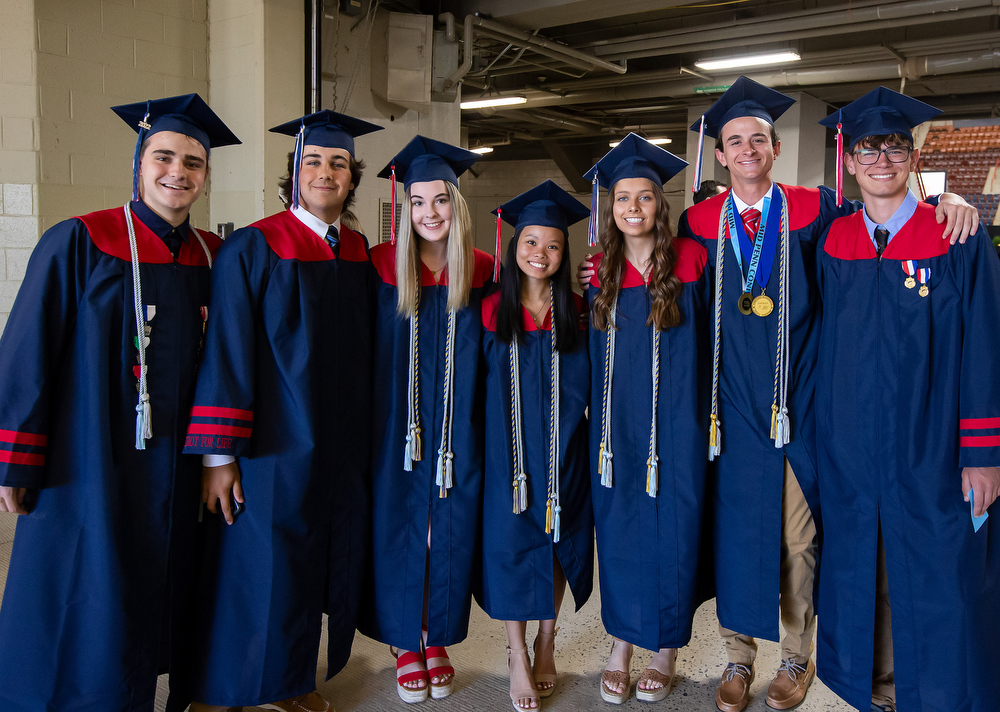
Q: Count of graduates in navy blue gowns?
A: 7